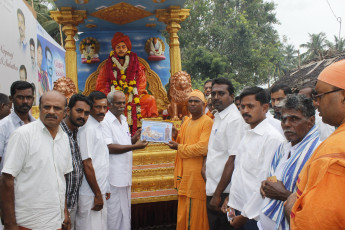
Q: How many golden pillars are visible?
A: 2